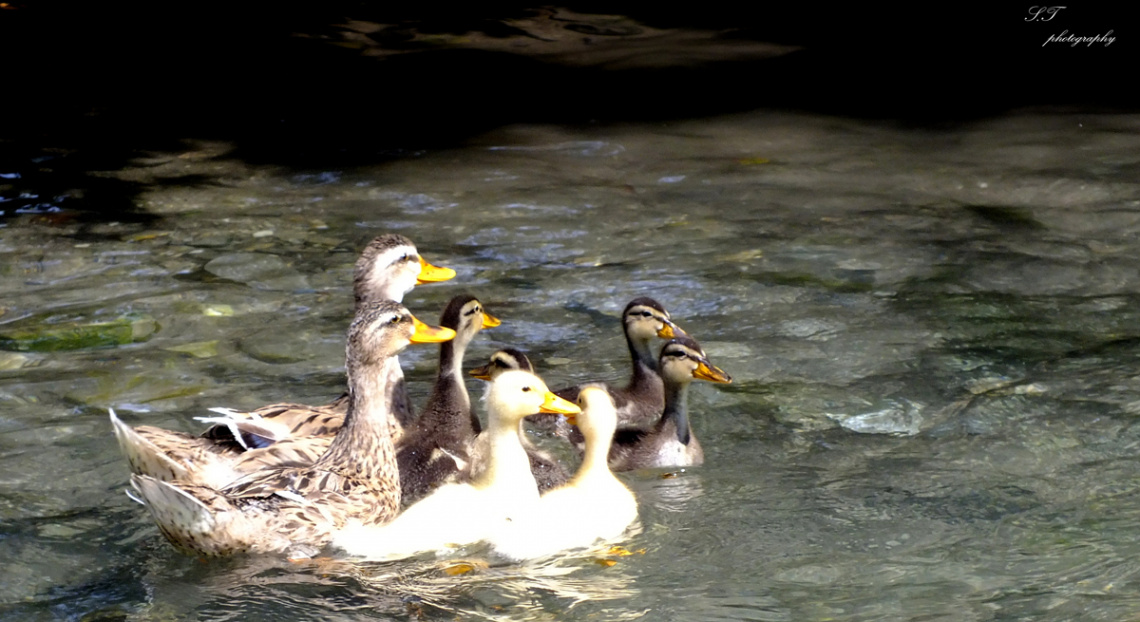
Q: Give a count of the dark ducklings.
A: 4